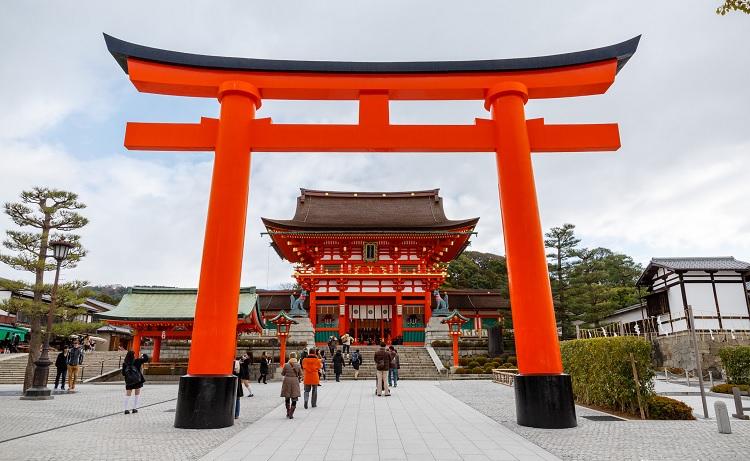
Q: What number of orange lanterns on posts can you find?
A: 2